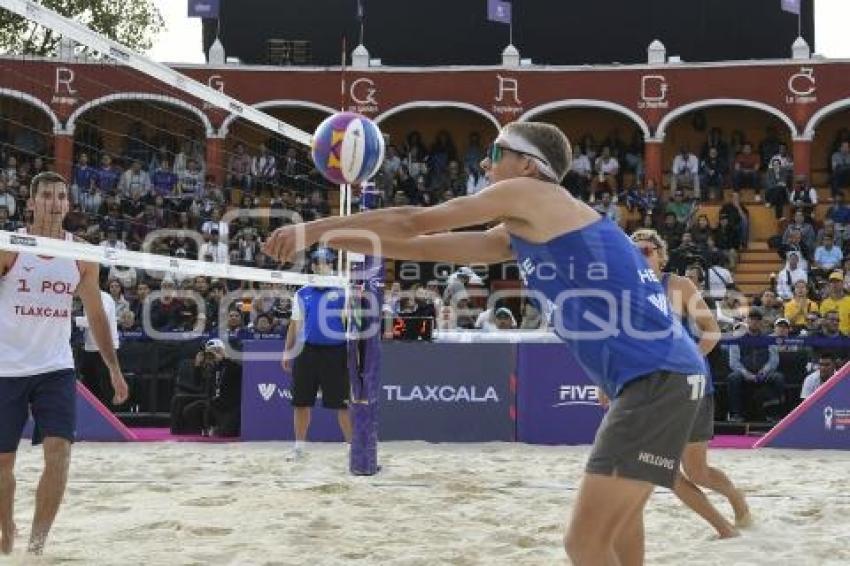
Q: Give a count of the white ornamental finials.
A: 5